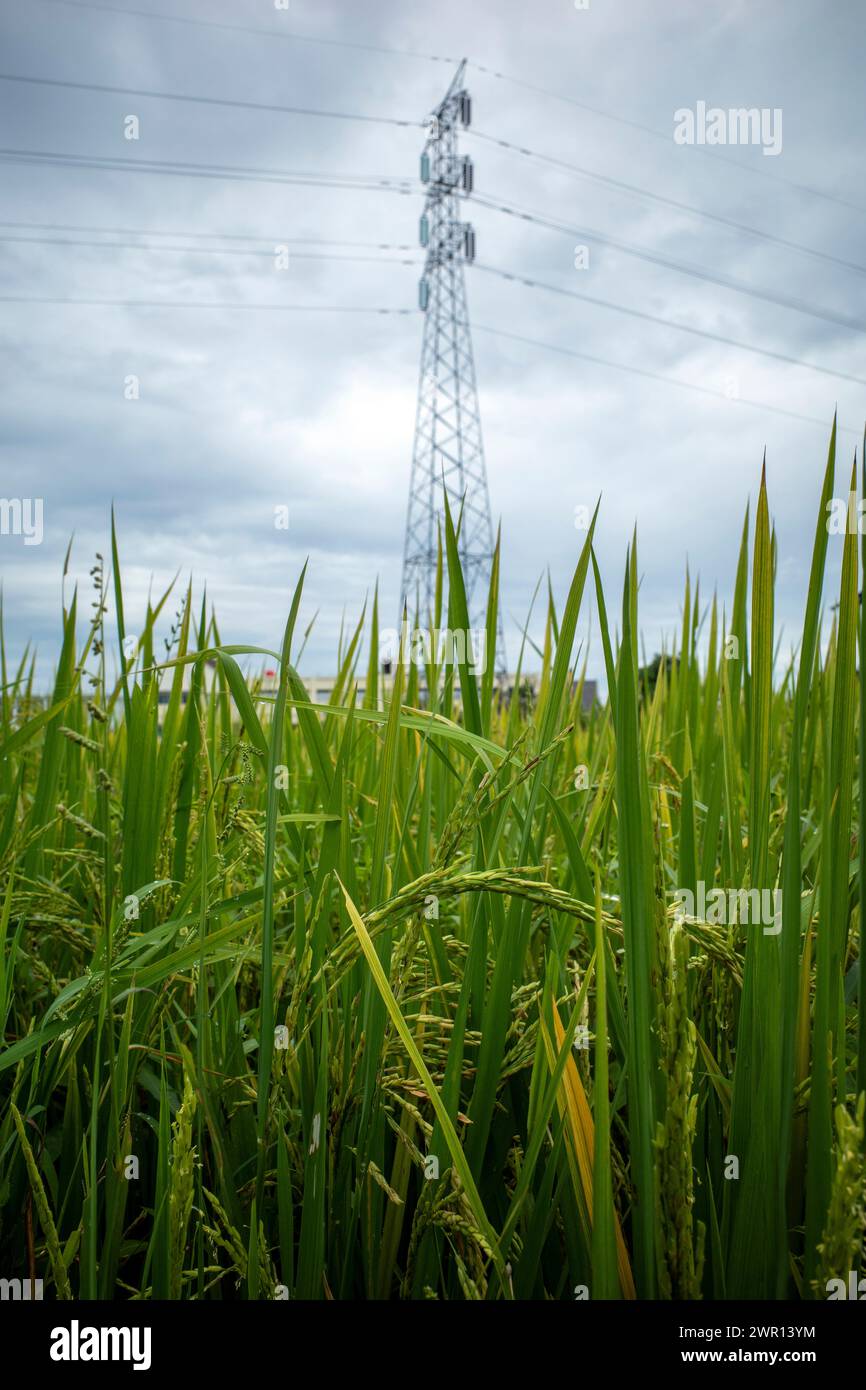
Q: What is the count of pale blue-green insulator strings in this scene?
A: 3